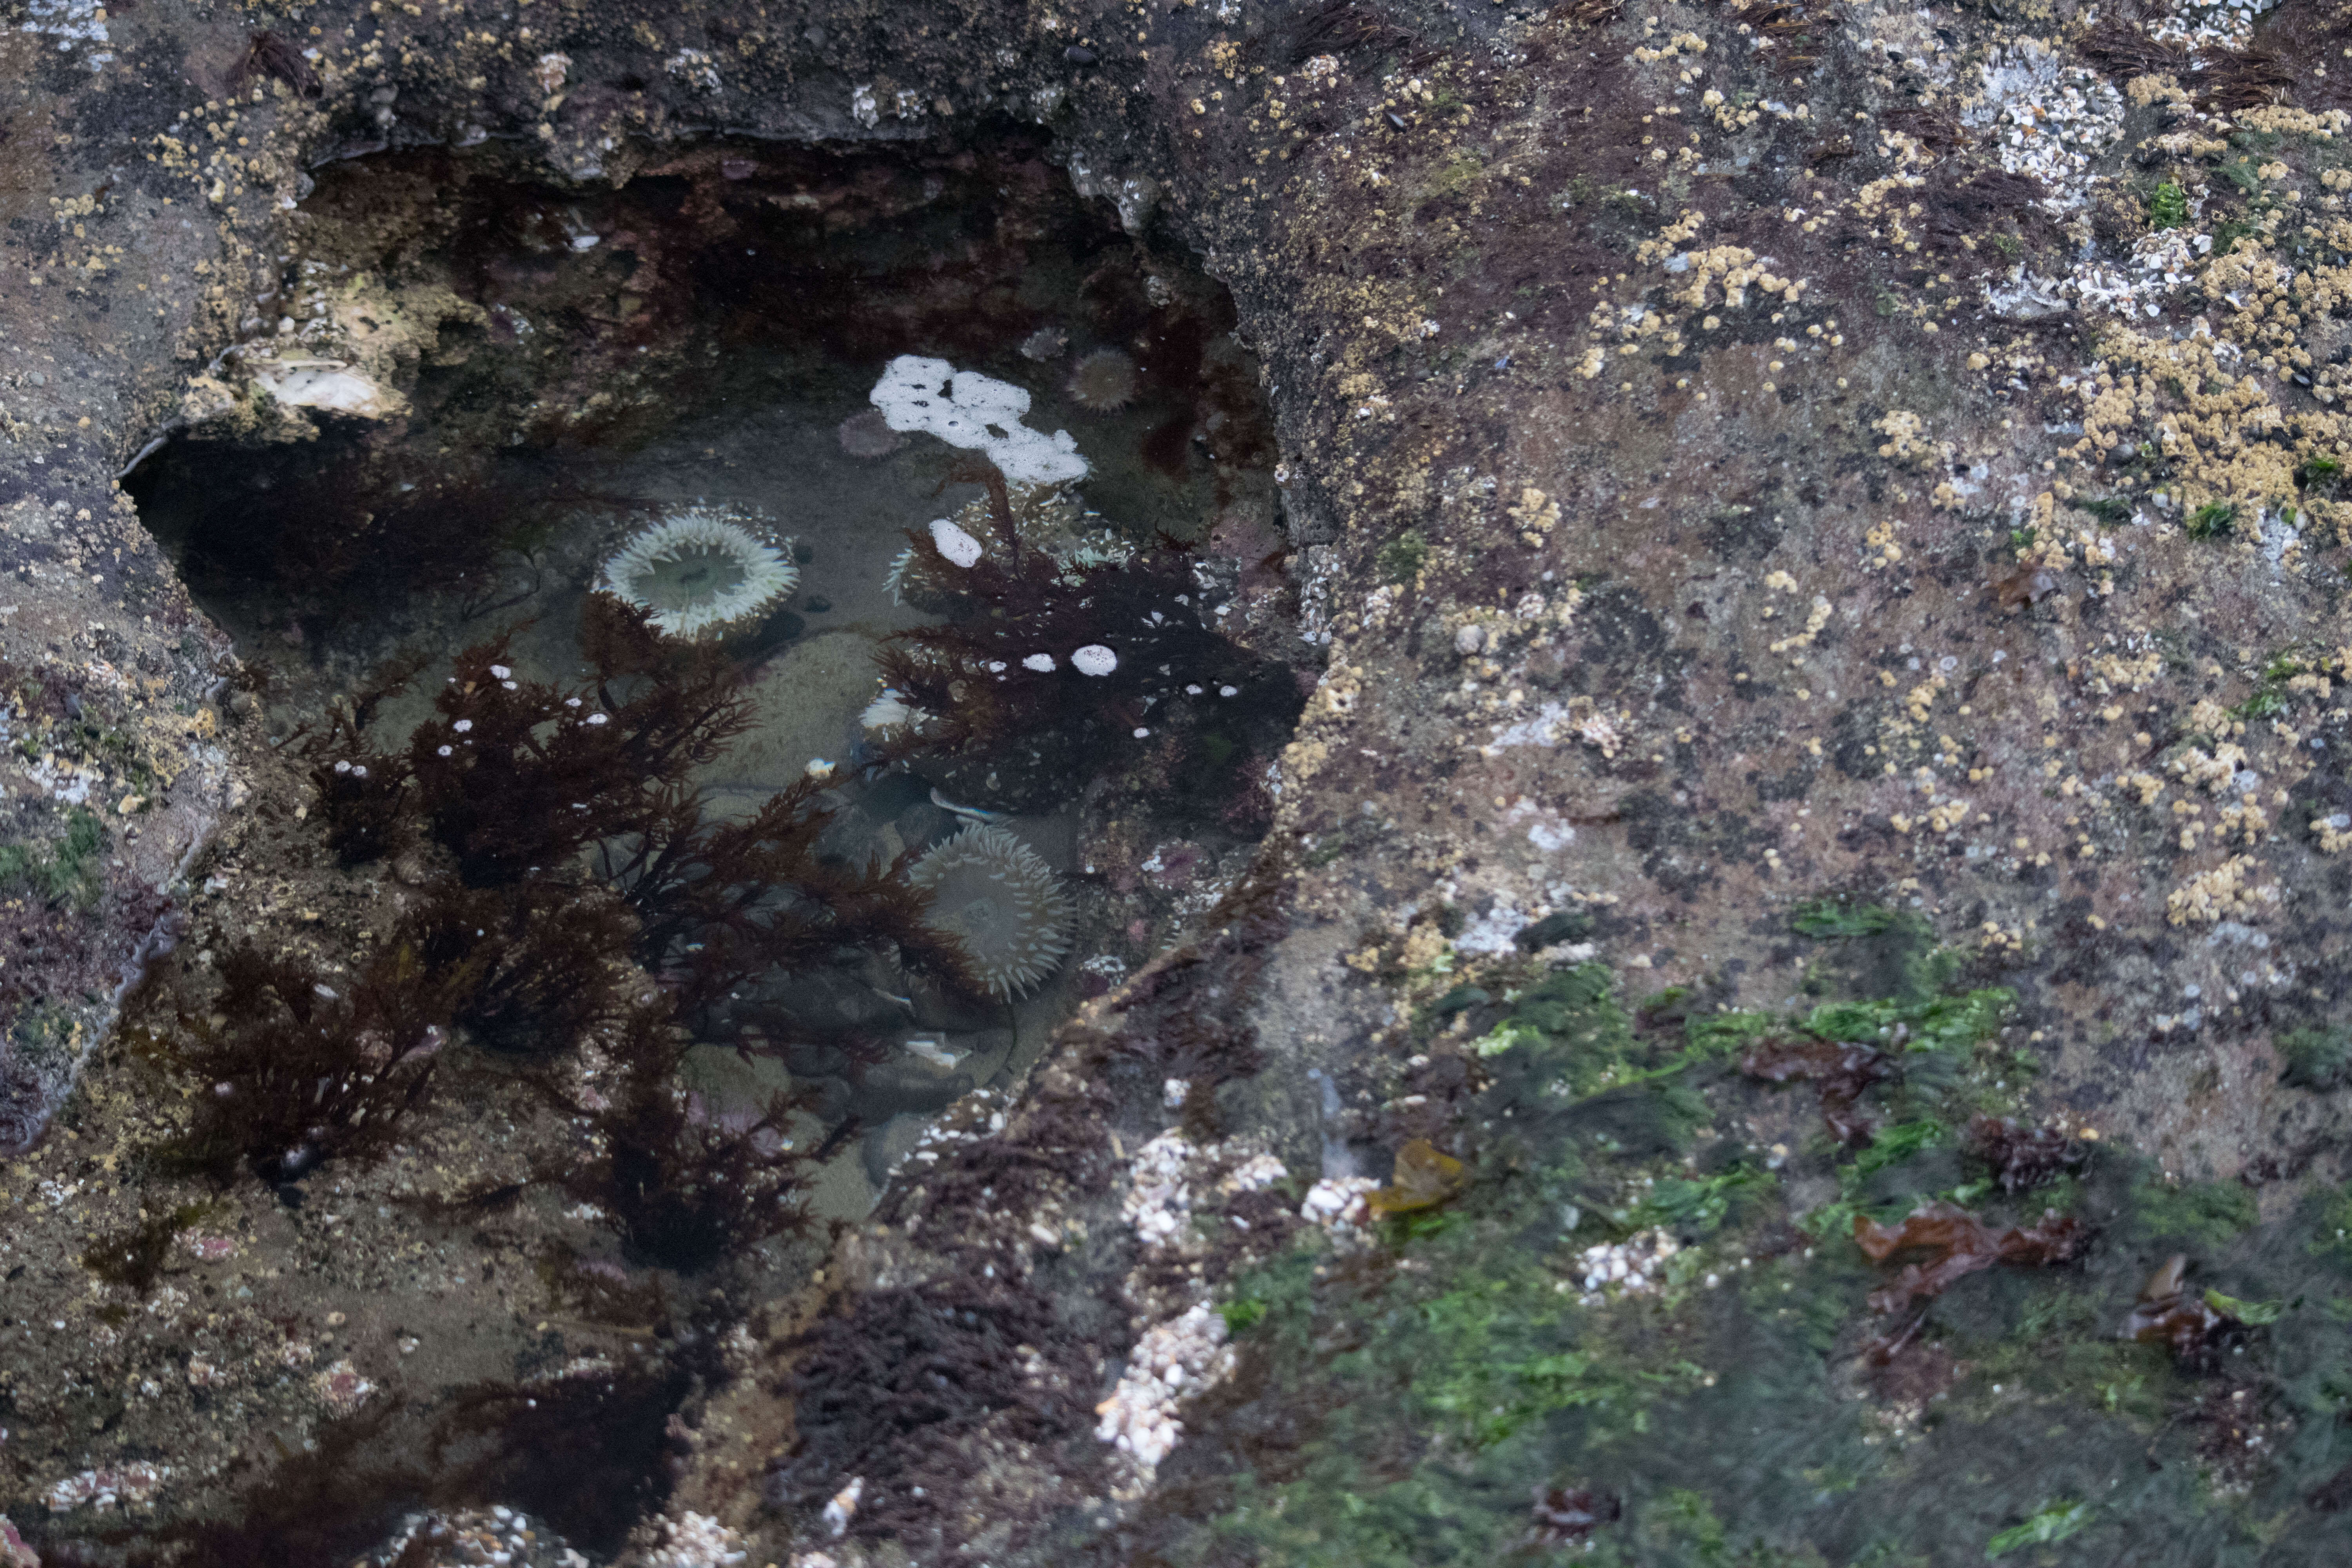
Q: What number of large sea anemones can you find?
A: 2